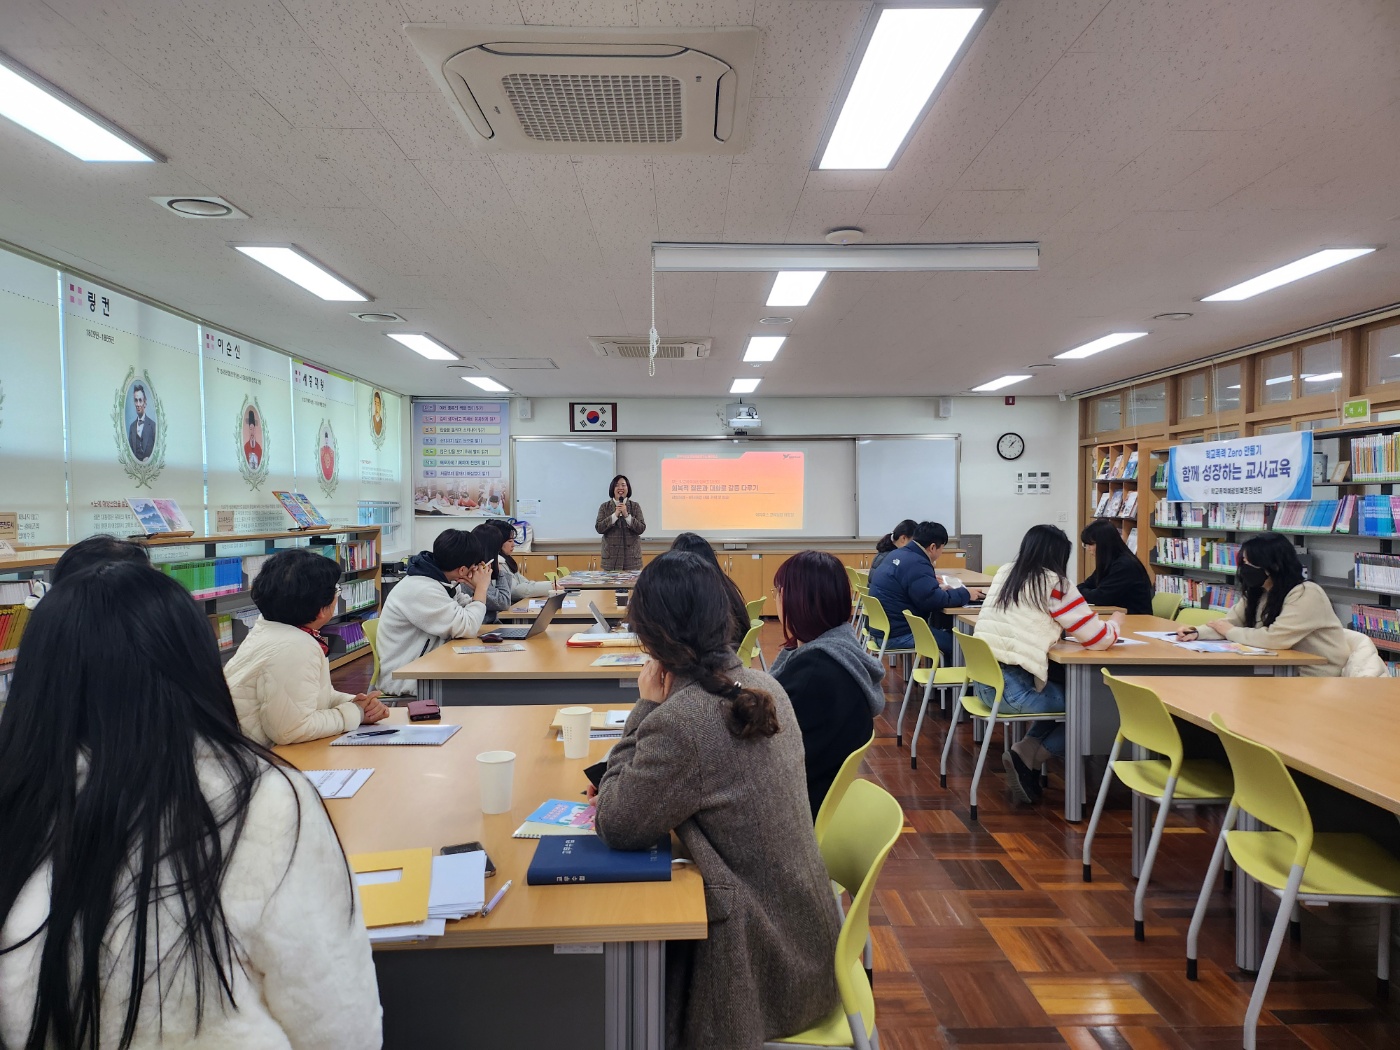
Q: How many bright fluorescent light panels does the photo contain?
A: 11